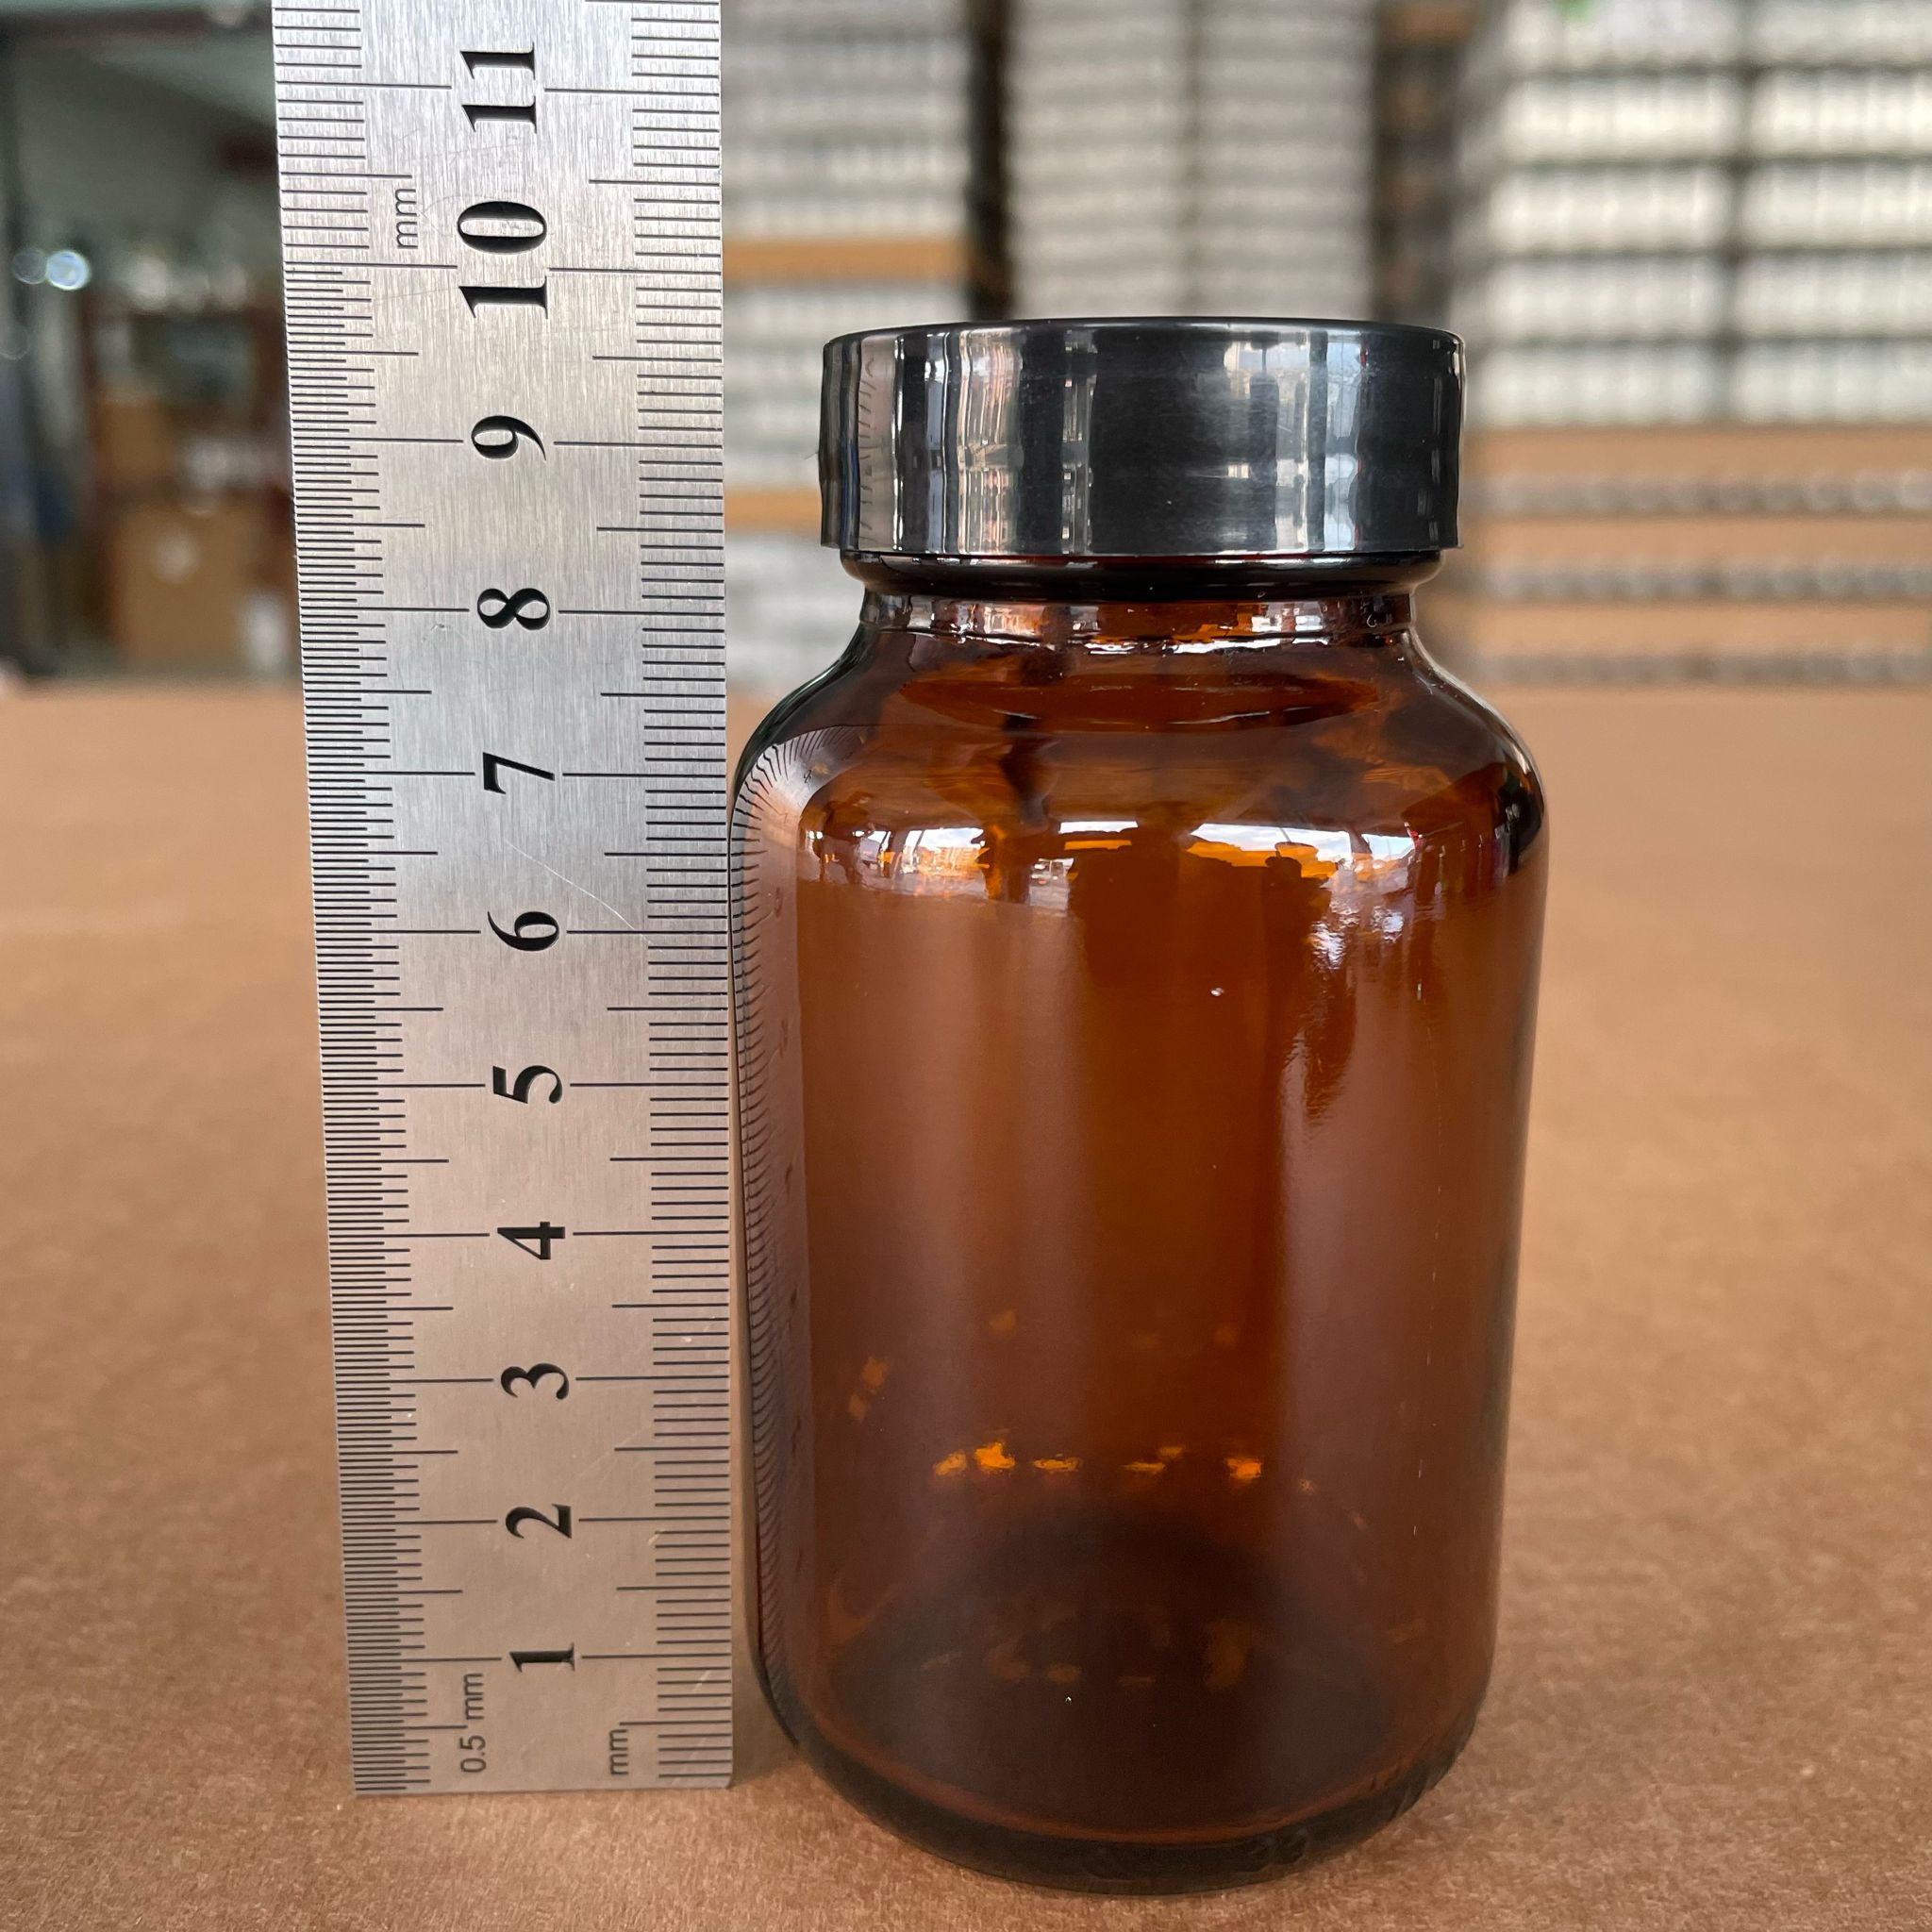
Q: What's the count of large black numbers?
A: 11